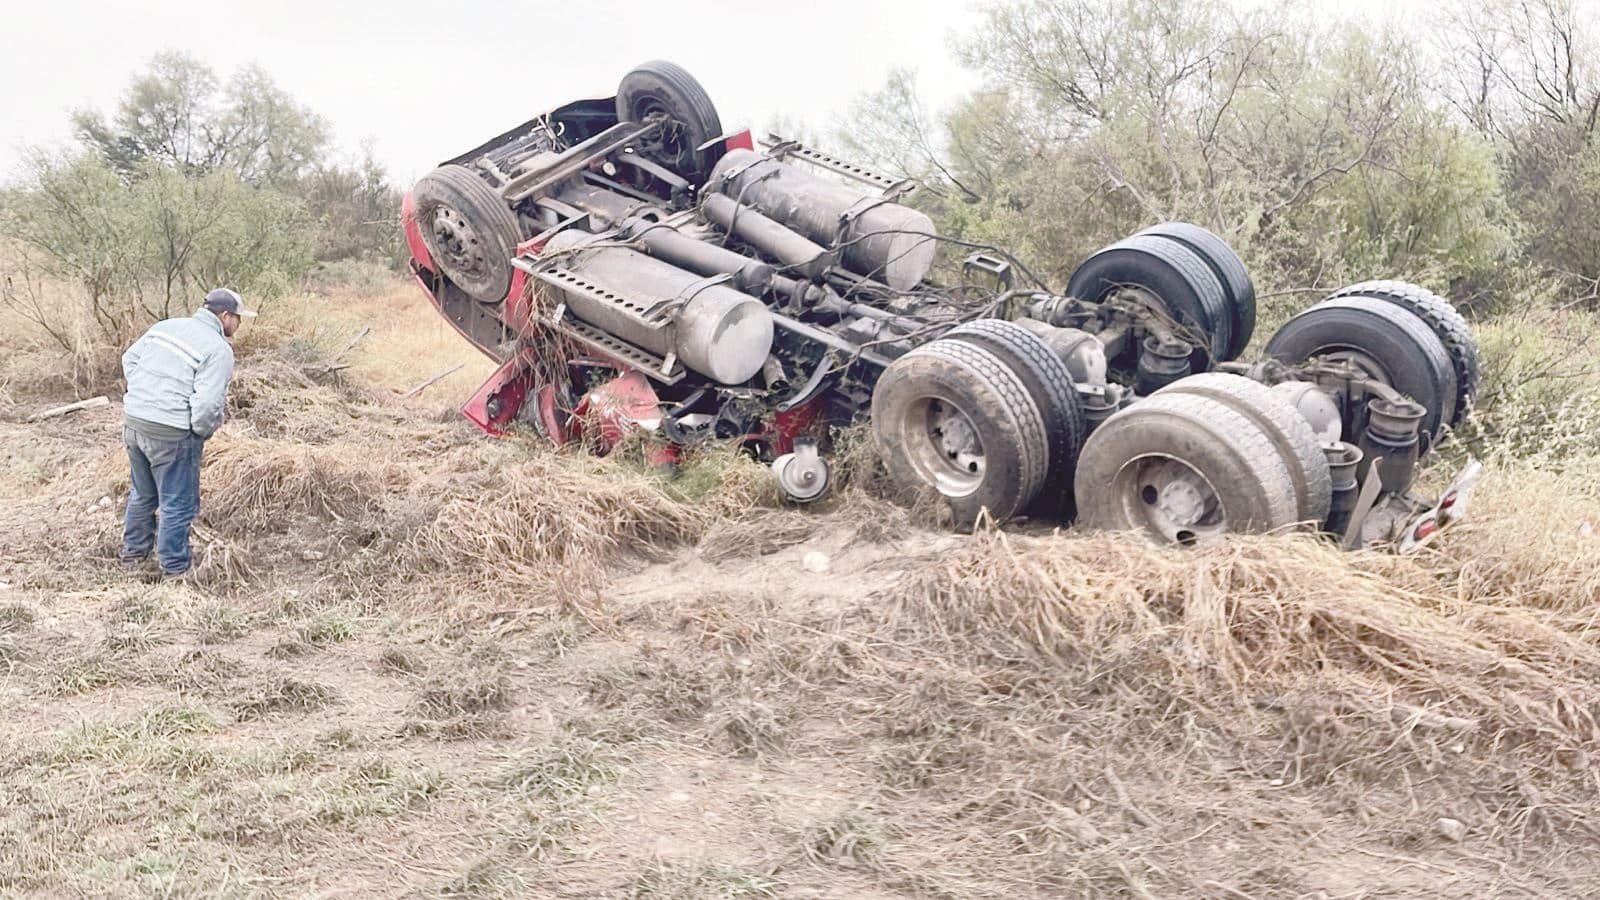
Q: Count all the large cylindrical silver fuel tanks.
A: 2